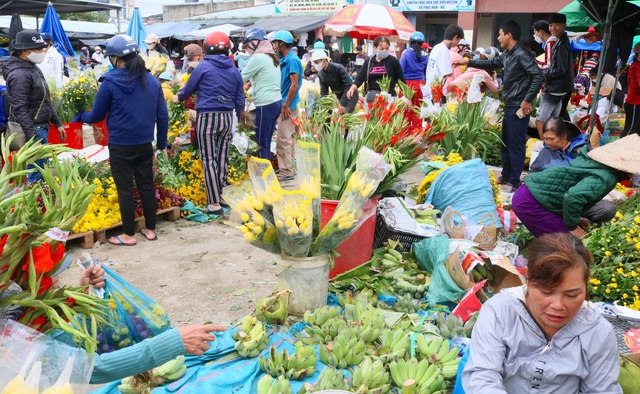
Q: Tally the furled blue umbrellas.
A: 2